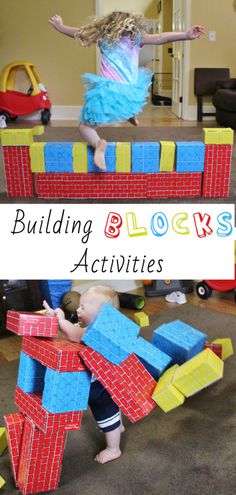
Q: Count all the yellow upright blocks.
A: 4